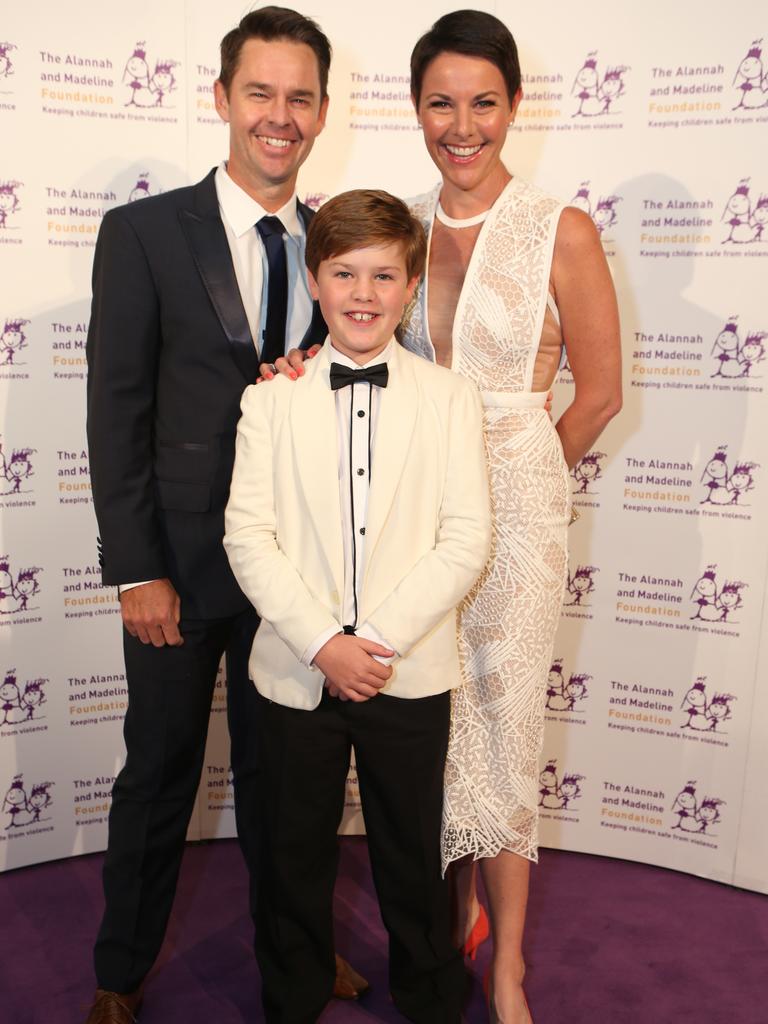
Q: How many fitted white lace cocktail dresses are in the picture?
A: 1